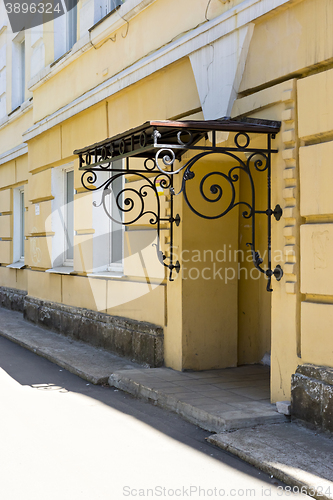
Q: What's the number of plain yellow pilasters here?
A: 2